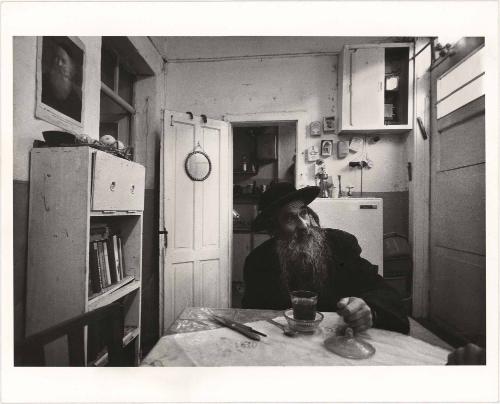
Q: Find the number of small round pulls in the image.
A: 2